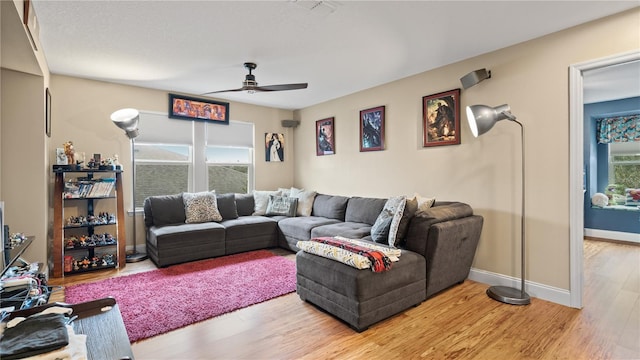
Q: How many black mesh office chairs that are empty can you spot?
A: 0